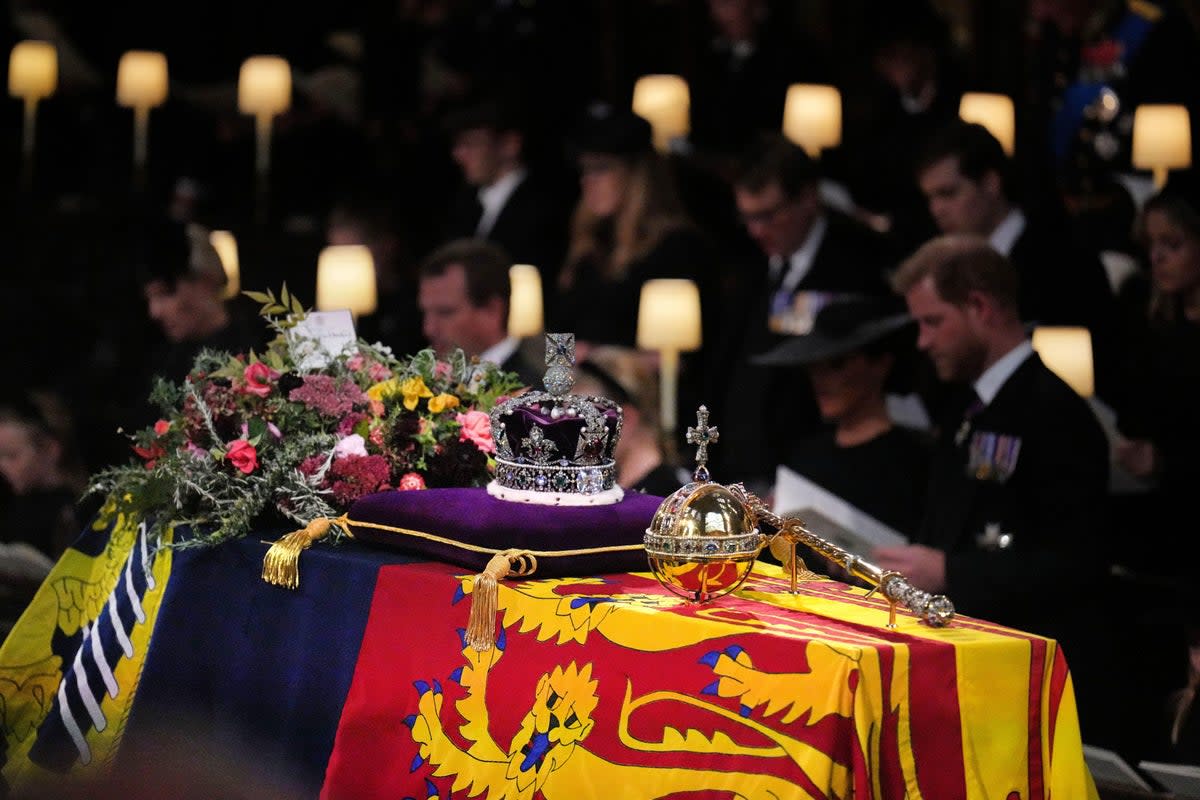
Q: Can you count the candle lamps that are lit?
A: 12